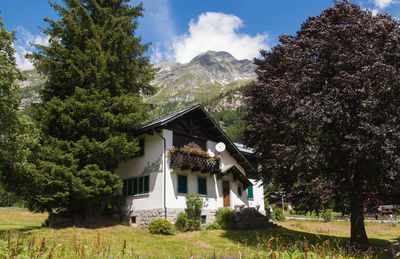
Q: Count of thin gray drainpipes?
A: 1